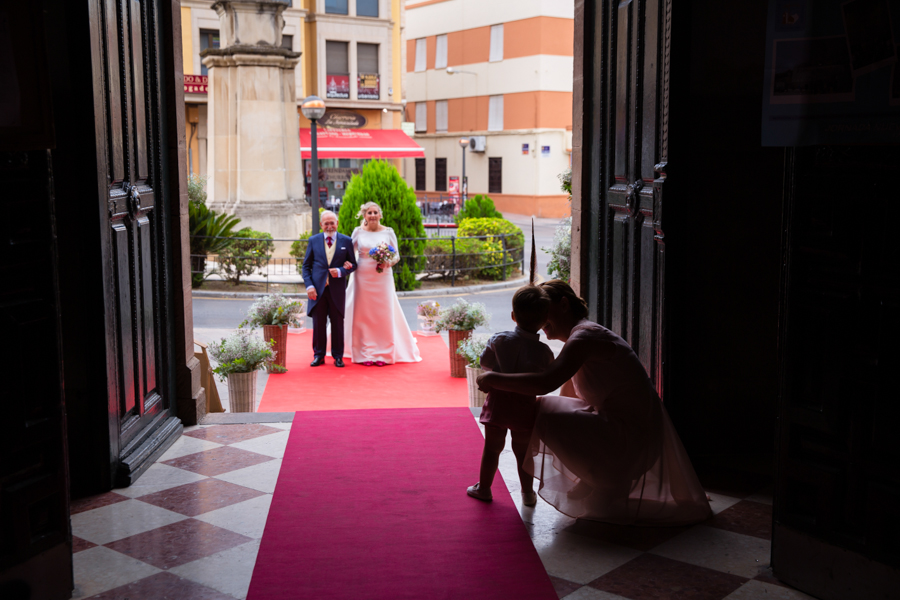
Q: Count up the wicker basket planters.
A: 4